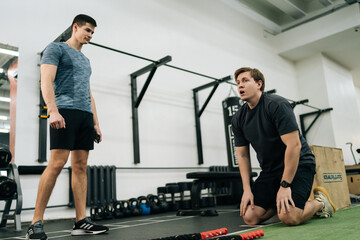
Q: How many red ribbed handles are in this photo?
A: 2